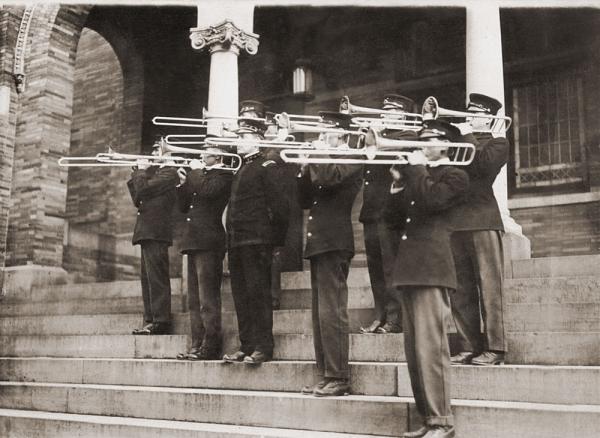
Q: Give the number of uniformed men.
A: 8